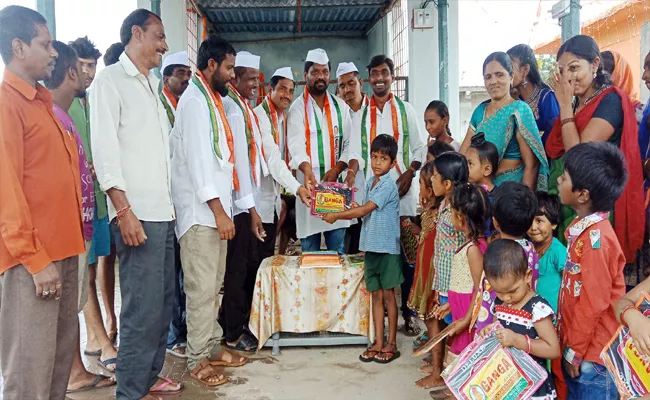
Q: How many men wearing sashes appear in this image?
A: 7